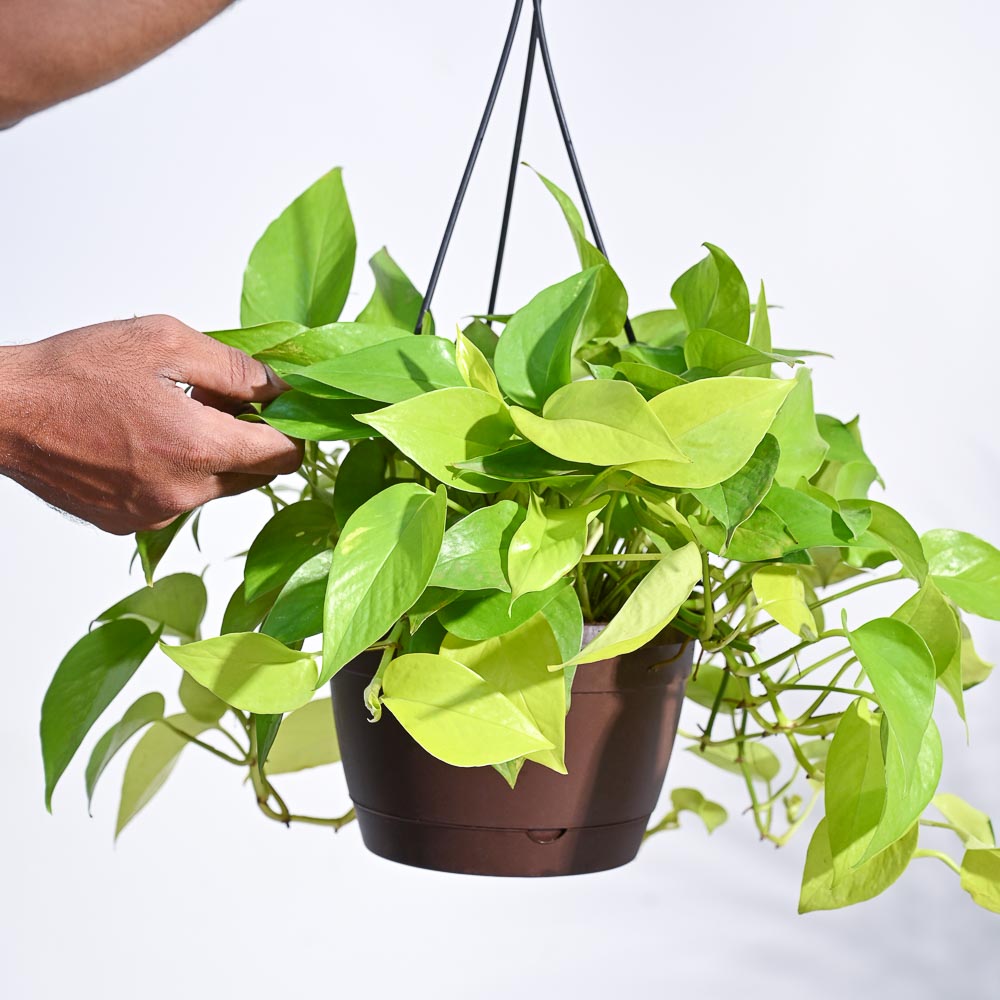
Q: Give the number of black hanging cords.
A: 3